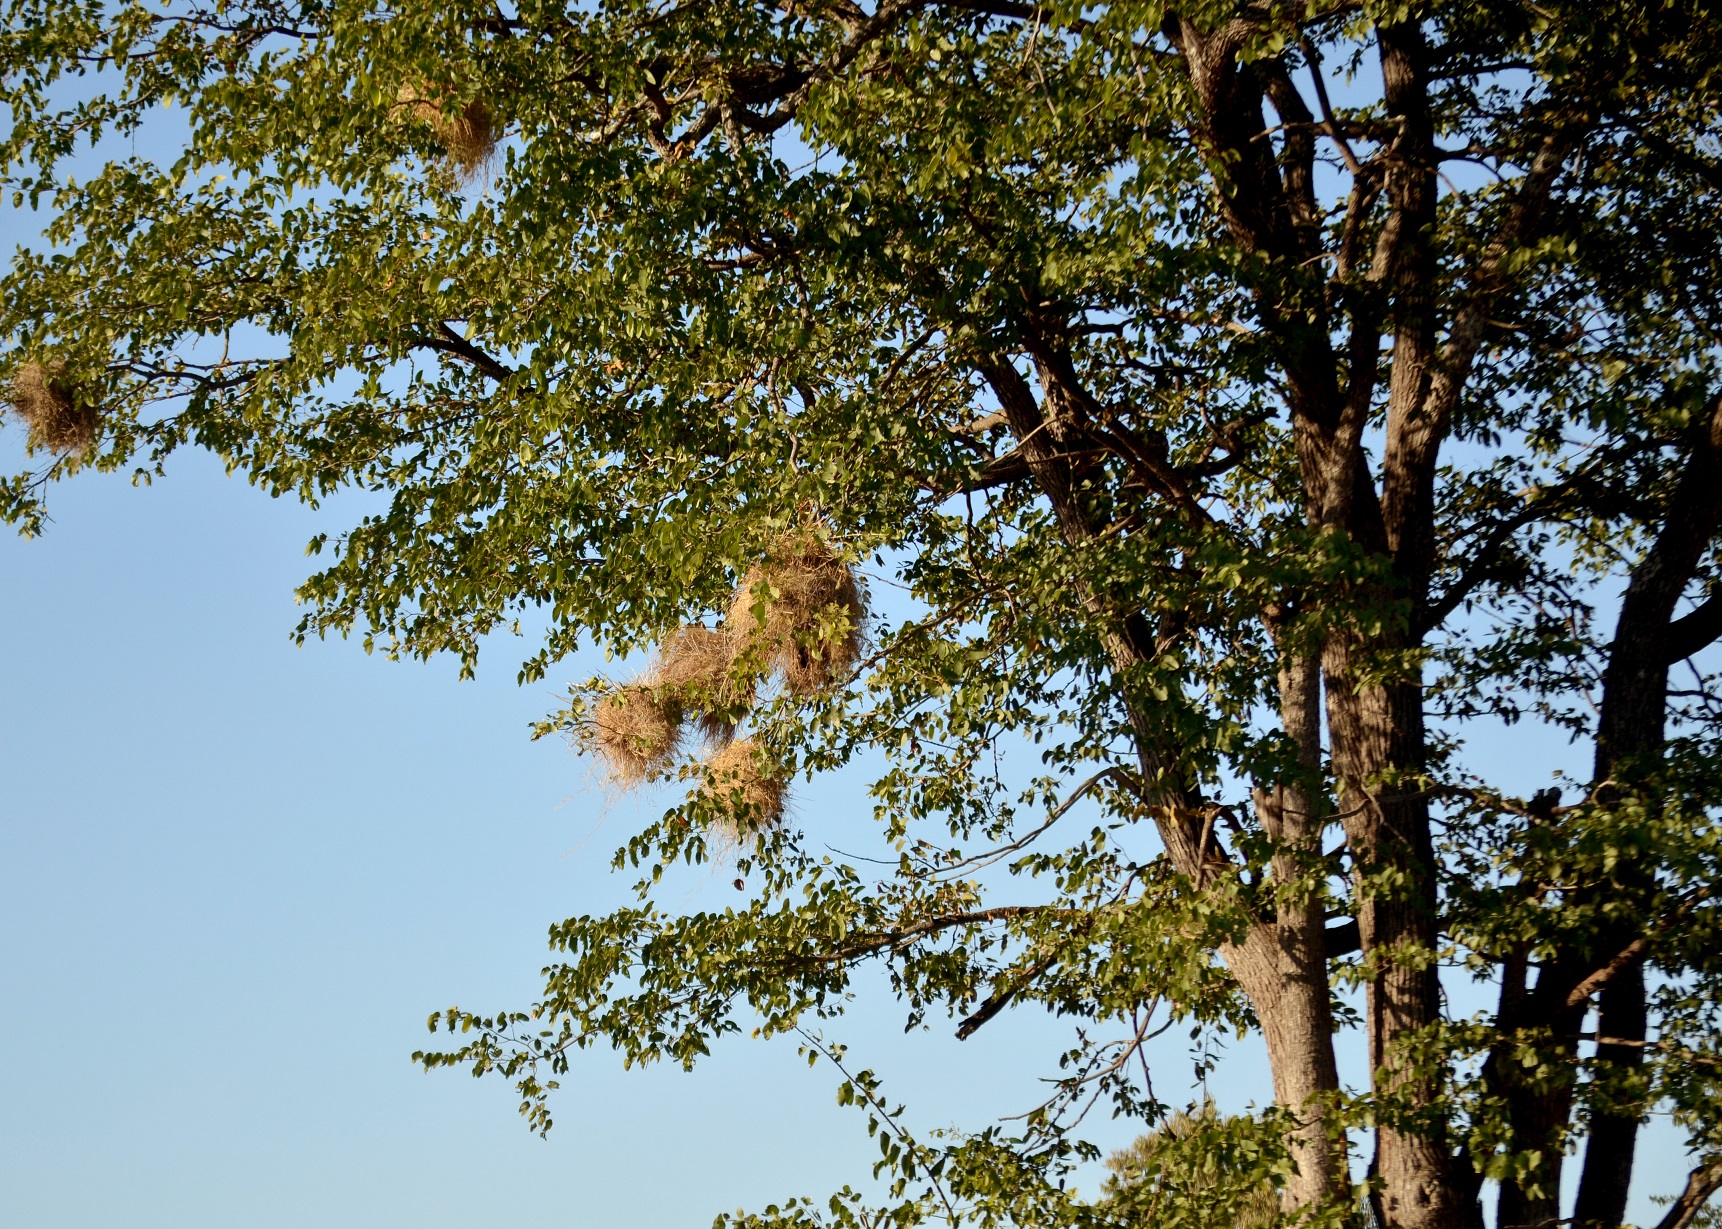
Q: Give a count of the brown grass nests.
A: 6